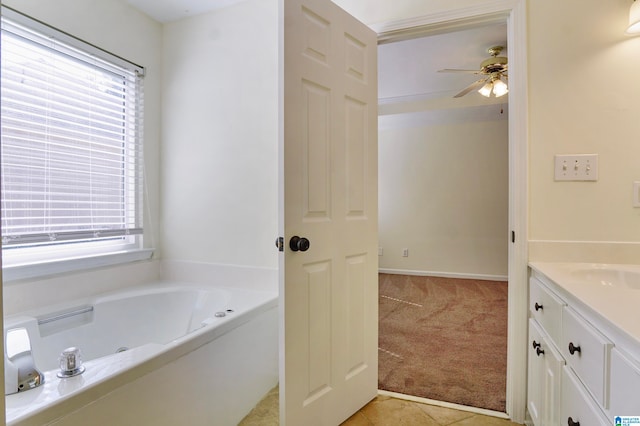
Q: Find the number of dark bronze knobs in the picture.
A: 6